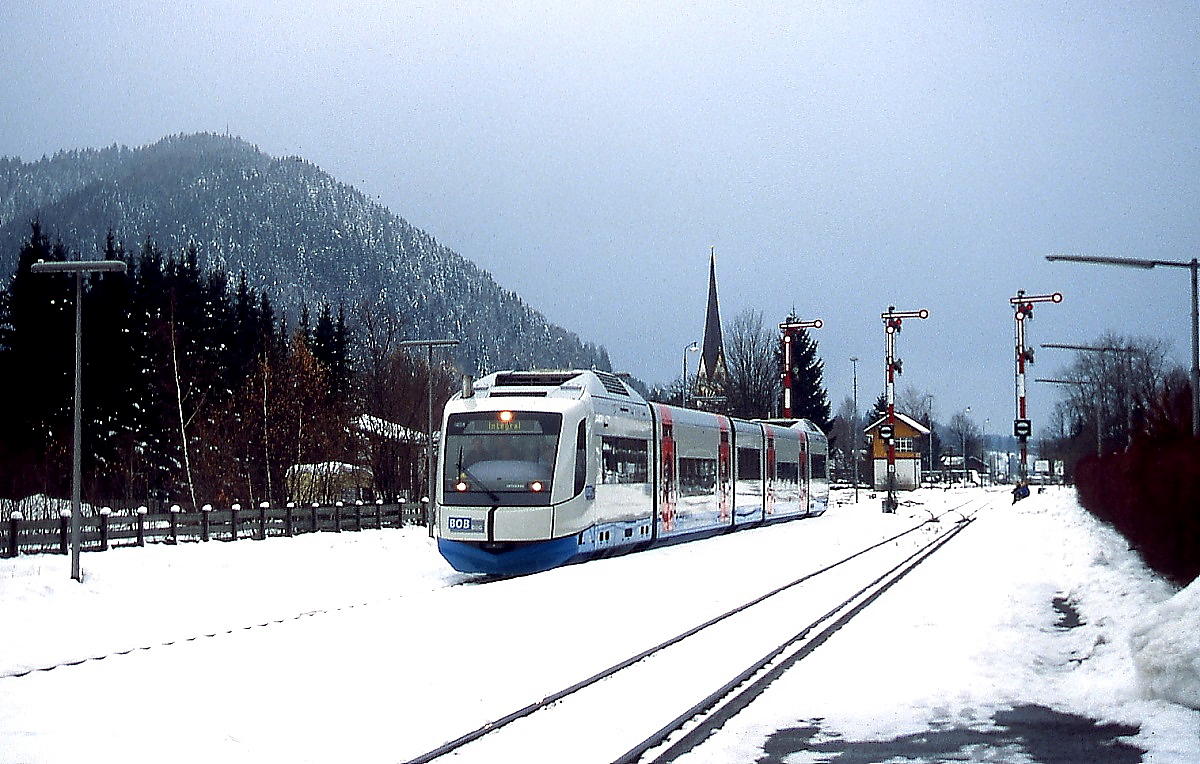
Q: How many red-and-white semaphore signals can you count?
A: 3